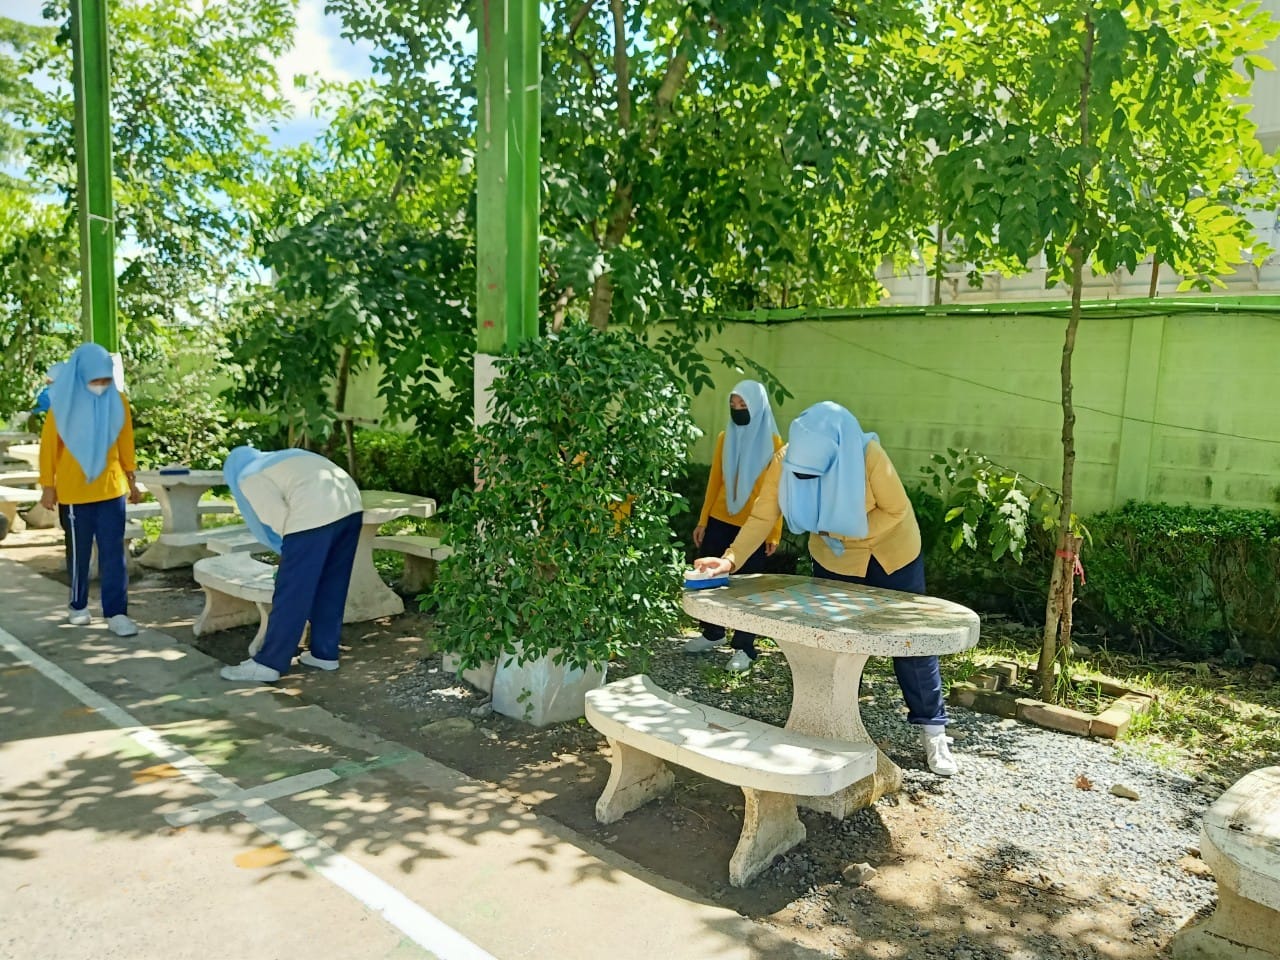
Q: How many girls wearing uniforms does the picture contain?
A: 4